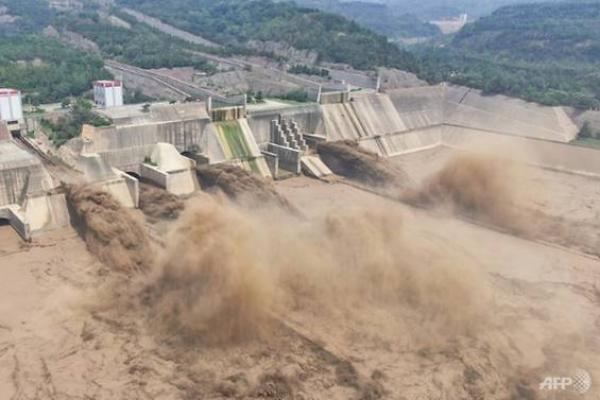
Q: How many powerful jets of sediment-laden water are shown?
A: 4